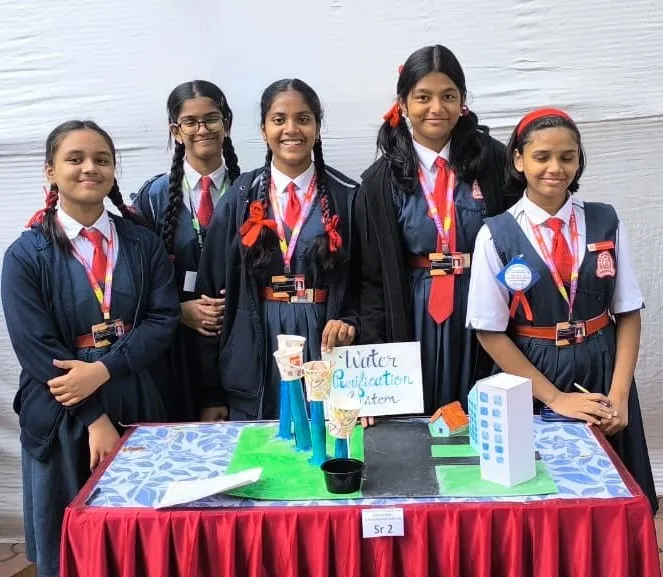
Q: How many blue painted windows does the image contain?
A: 12